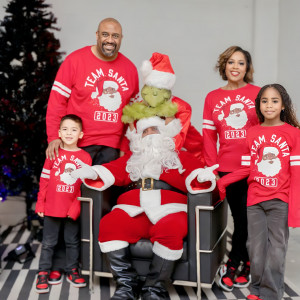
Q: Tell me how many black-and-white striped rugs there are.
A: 1